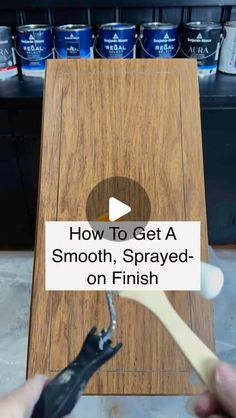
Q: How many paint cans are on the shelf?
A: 7